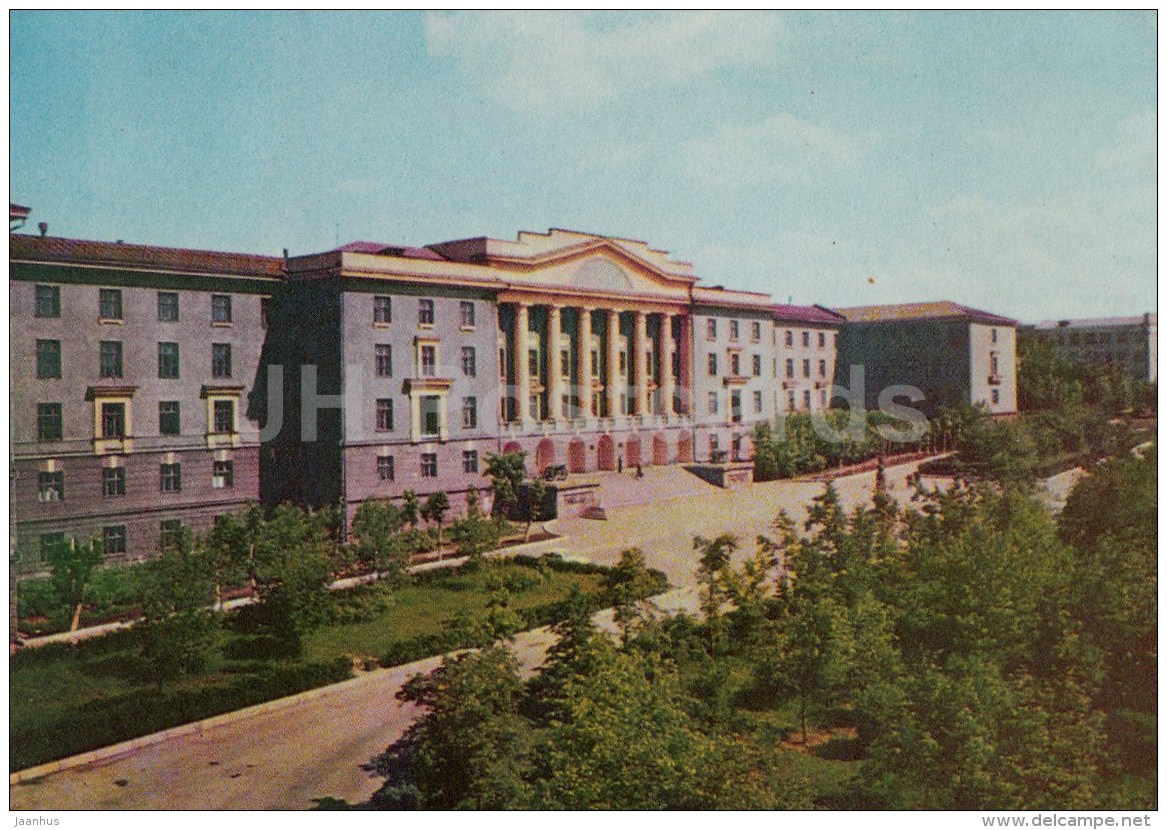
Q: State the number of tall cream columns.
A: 6